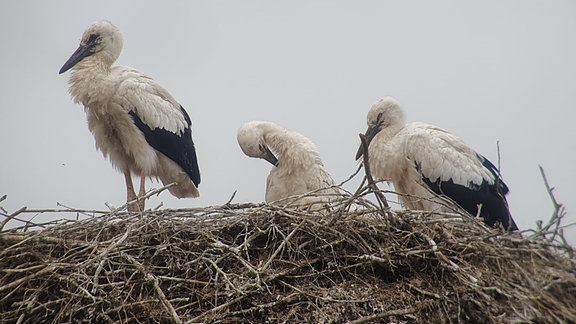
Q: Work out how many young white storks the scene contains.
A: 3